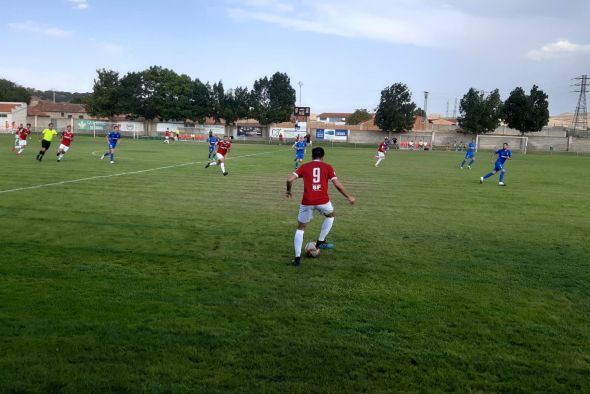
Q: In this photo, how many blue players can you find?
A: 5